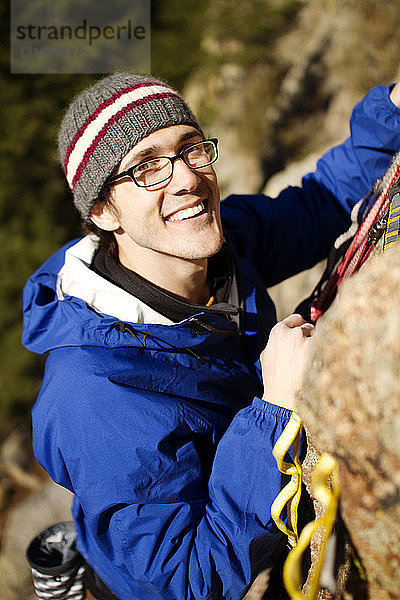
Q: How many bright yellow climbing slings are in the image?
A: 2